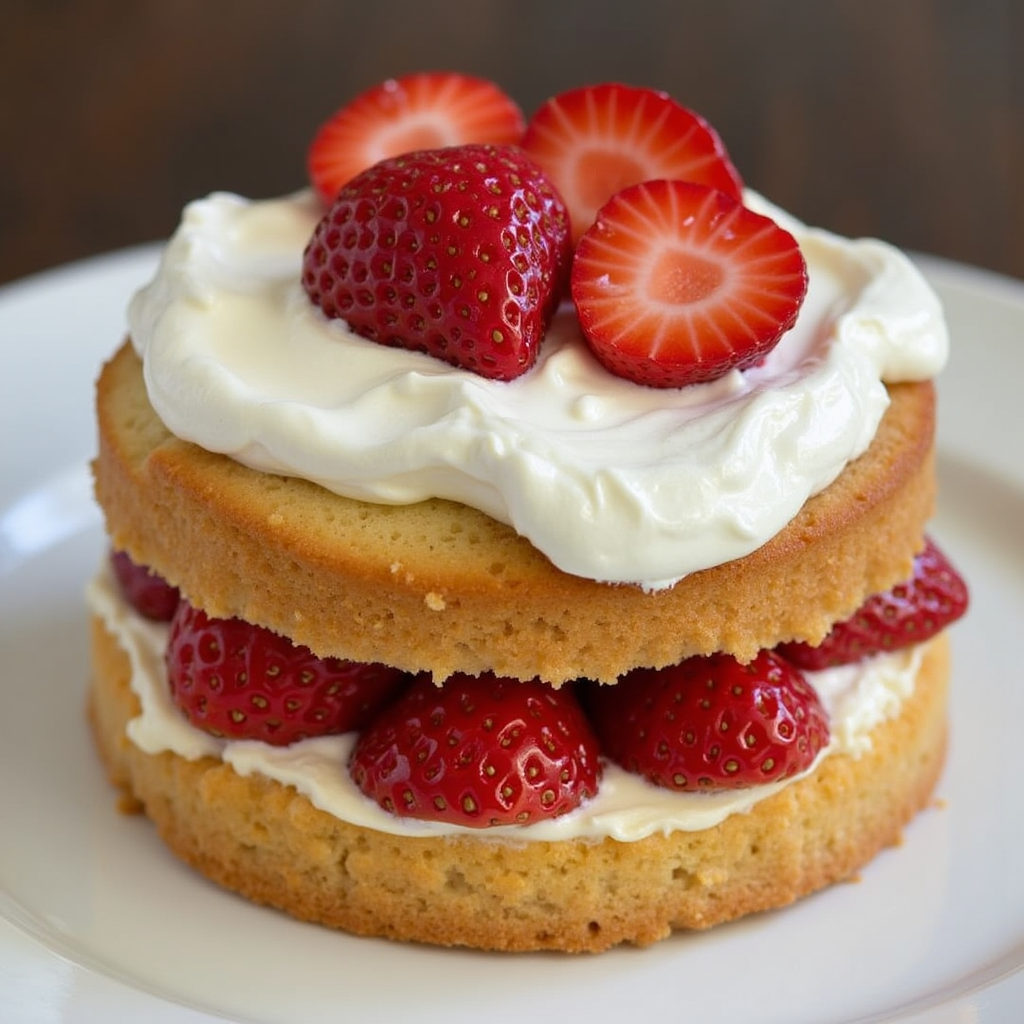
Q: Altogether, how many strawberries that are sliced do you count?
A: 3